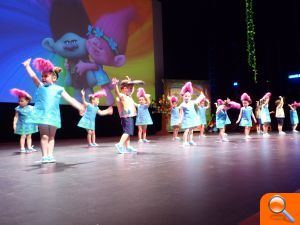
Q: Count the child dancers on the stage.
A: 15